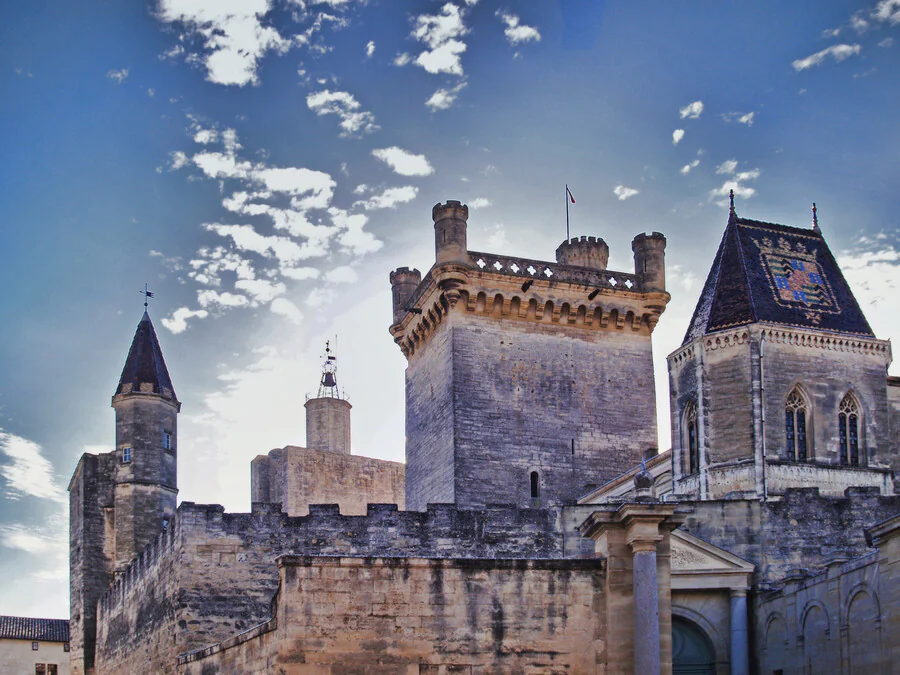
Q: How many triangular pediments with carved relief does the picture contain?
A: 1